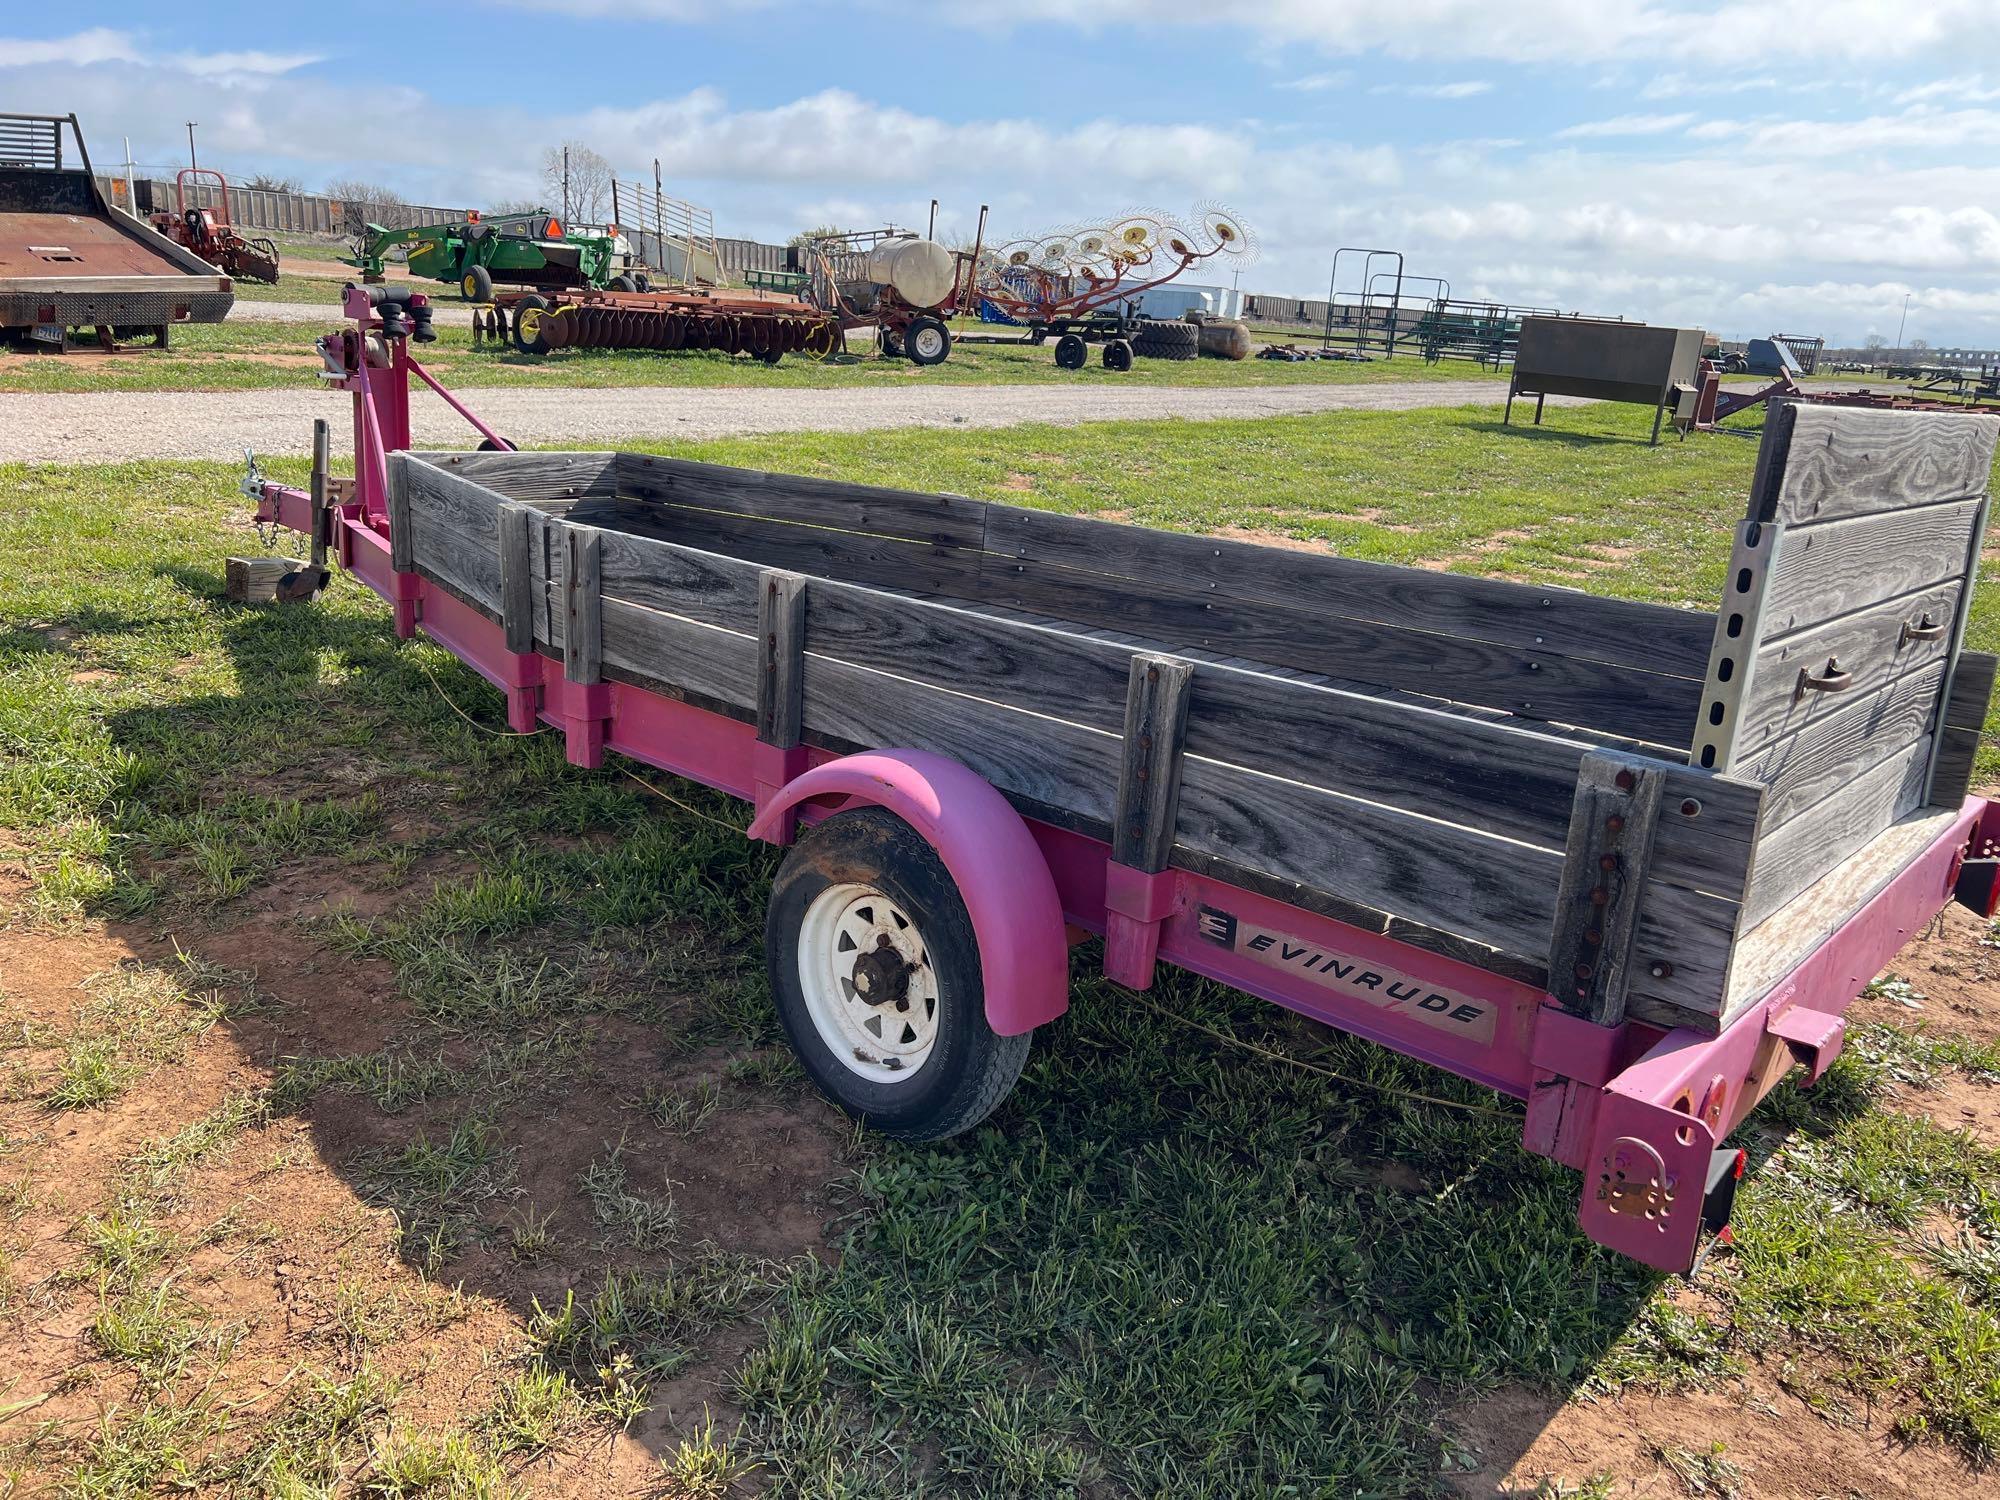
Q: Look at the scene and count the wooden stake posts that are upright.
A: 6